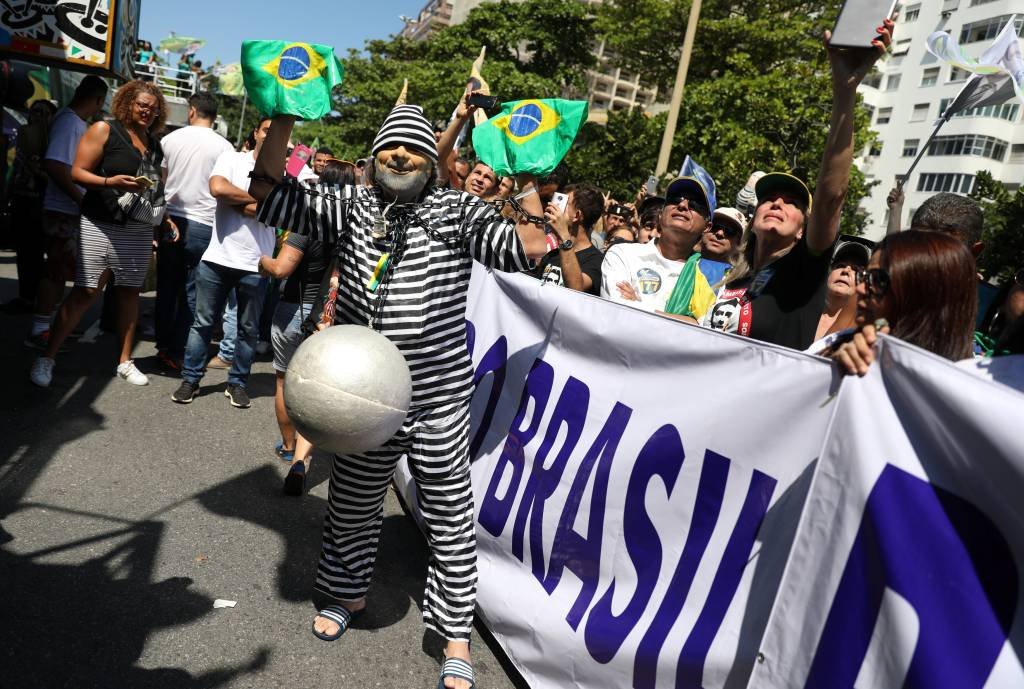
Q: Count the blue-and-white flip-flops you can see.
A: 2